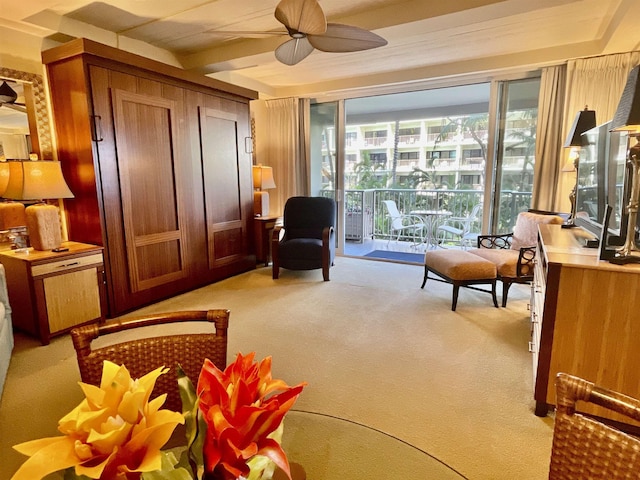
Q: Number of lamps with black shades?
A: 2